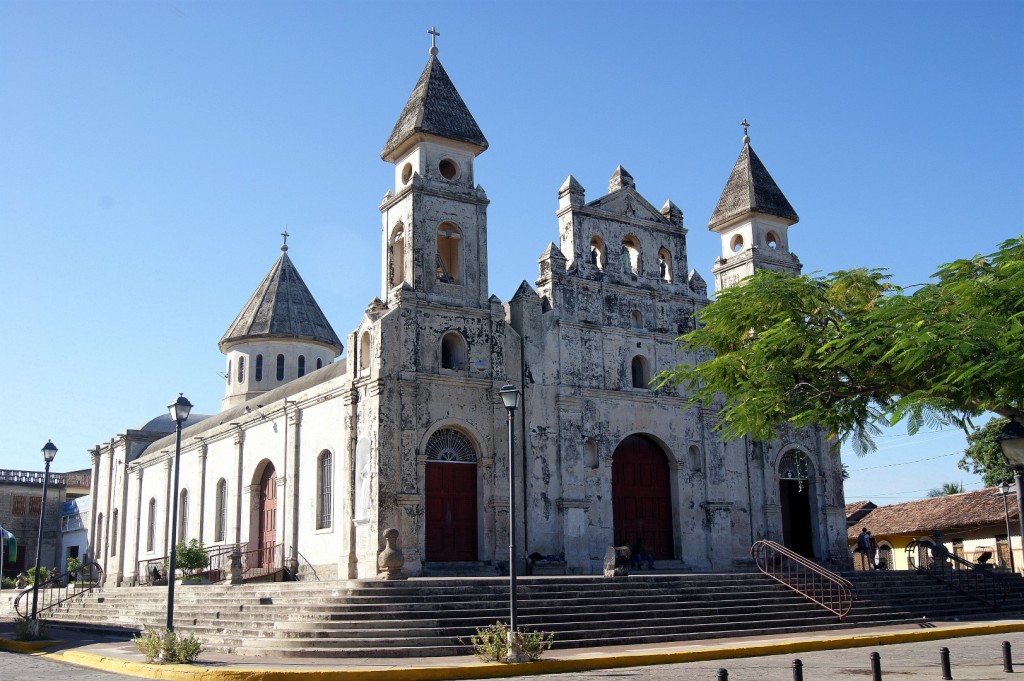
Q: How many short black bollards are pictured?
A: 5